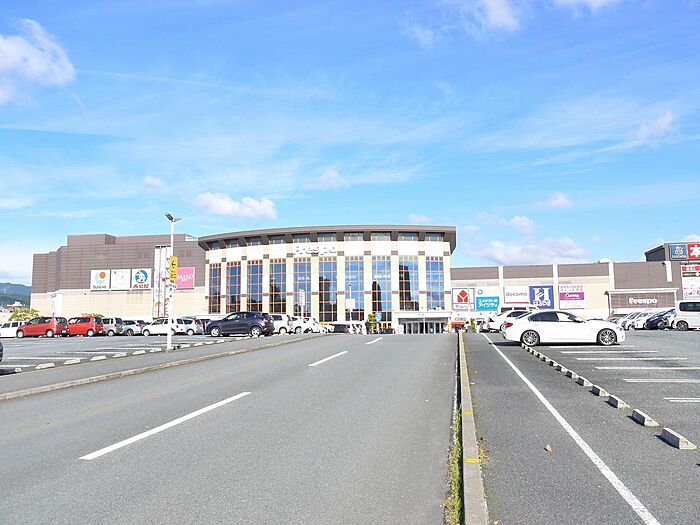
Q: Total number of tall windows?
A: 10